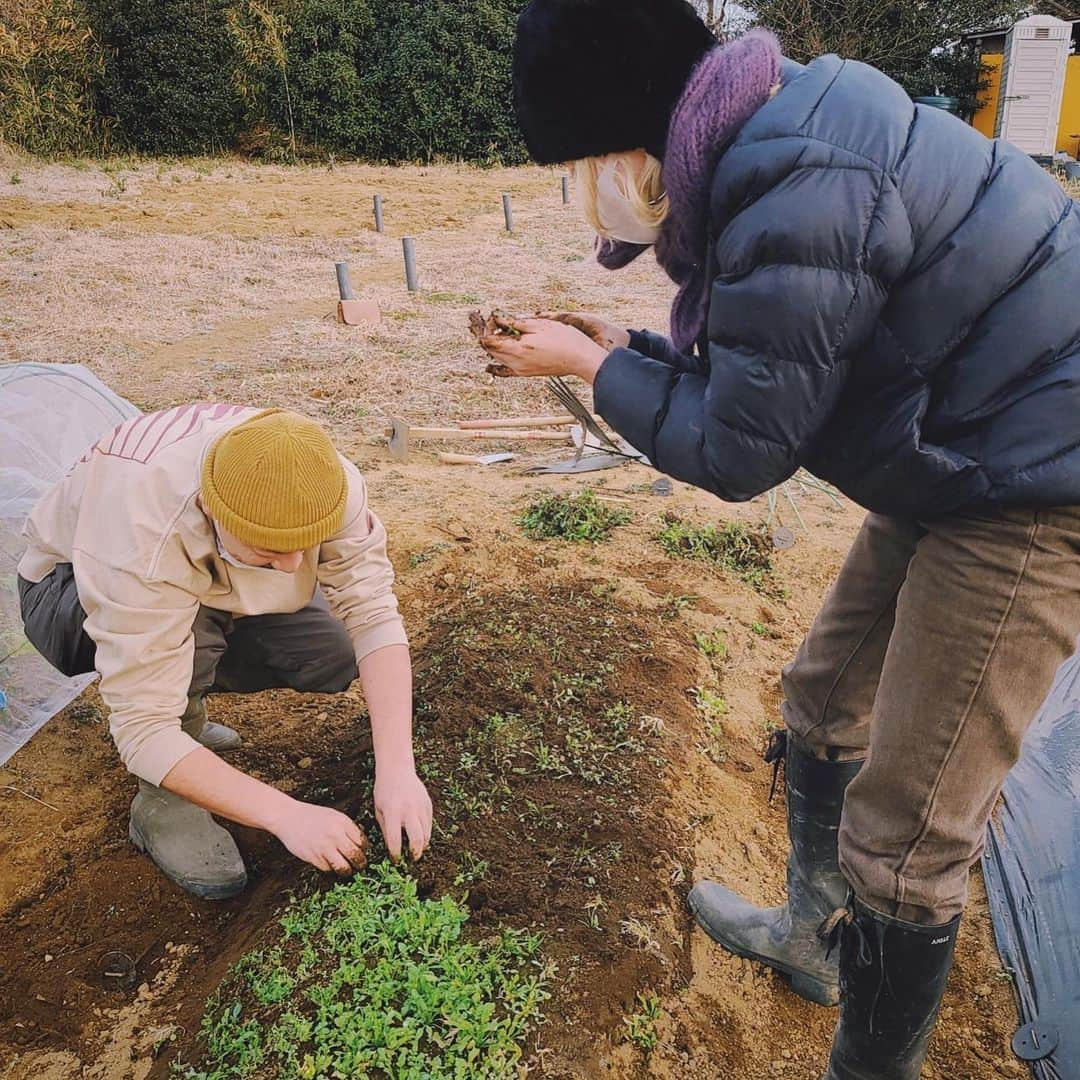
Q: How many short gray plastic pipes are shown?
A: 5